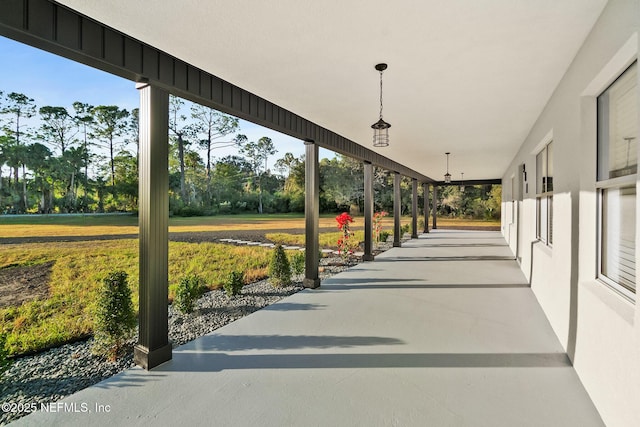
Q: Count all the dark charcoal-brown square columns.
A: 7